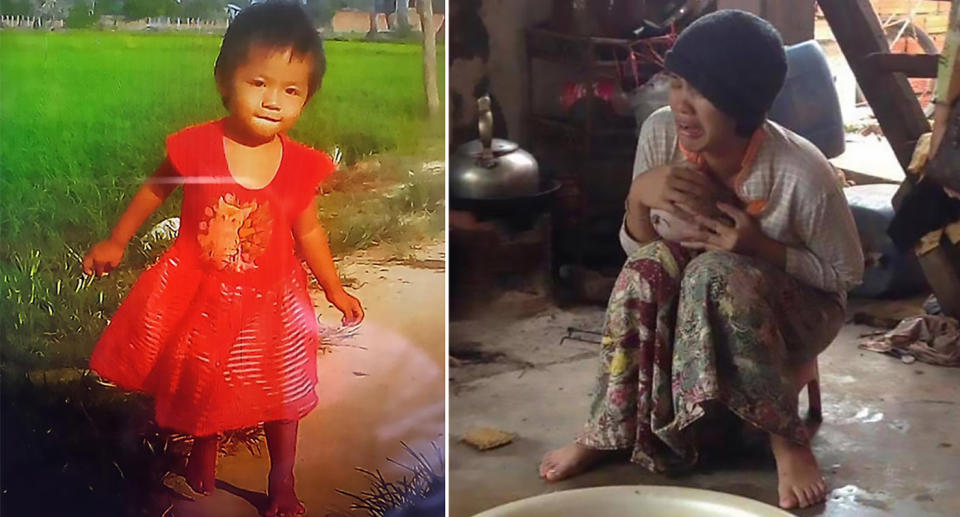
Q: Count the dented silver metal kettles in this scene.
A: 1